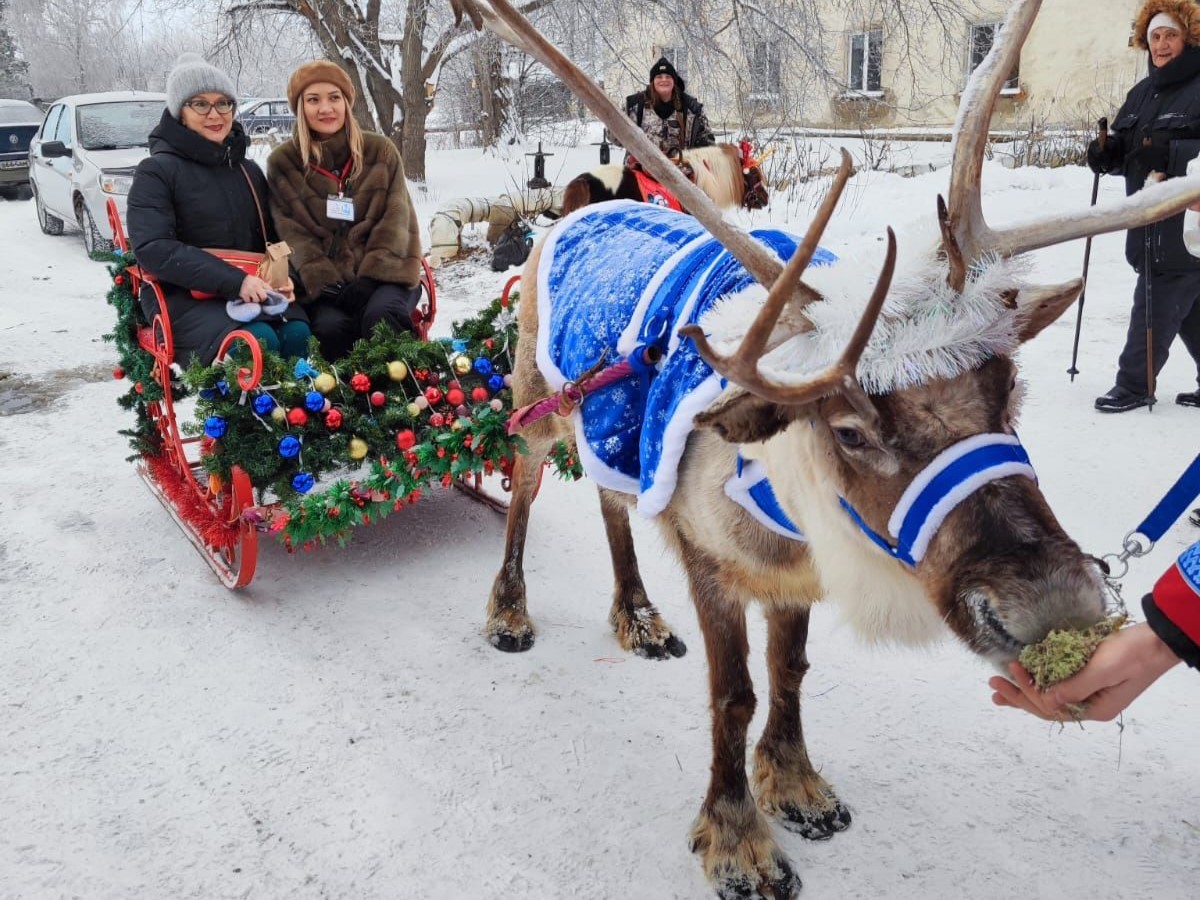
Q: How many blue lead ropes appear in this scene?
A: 1